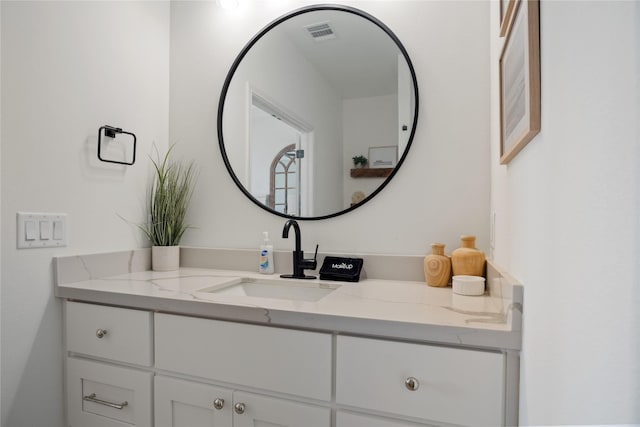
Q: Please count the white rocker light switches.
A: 3